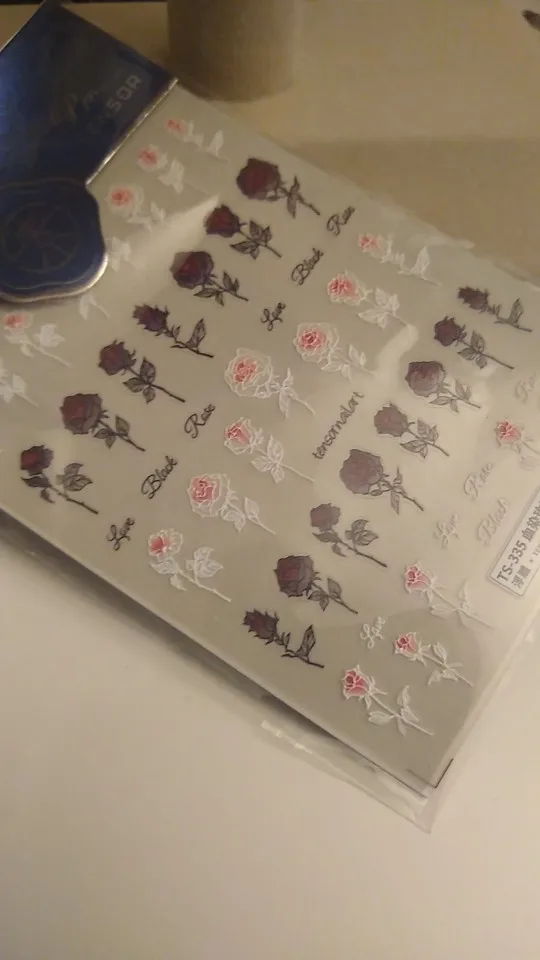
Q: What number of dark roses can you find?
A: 15